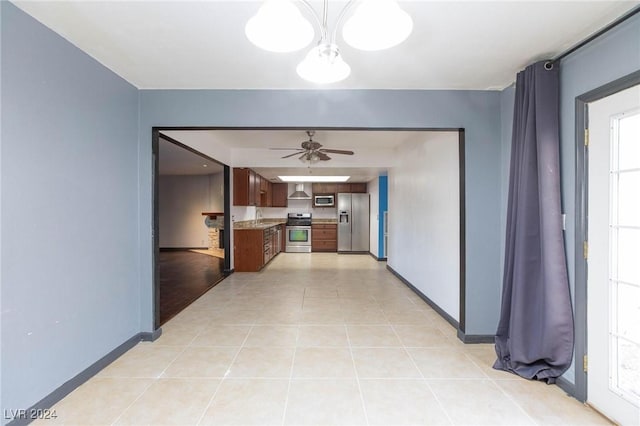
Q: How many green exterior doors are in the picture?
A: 0